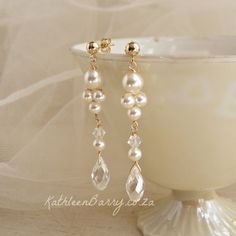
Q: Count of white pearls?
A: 10